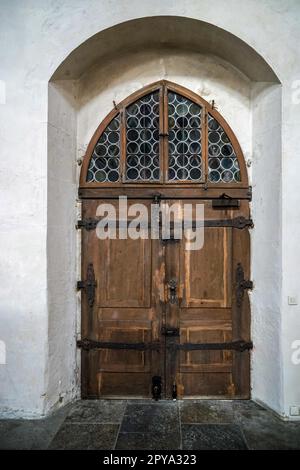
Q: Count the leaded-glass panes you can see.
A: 4